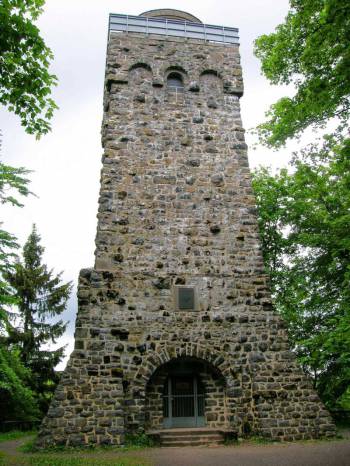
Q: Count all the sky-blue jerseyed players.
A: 0